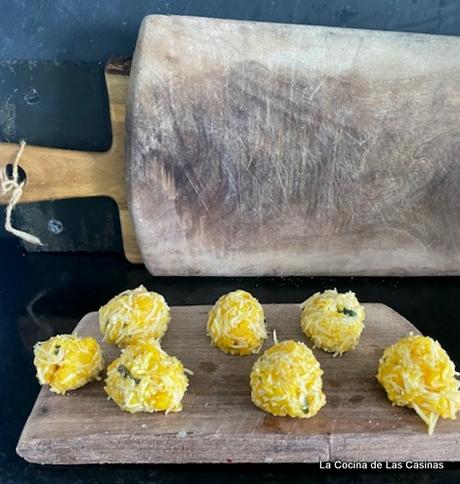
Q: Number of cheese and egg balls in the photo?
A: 7